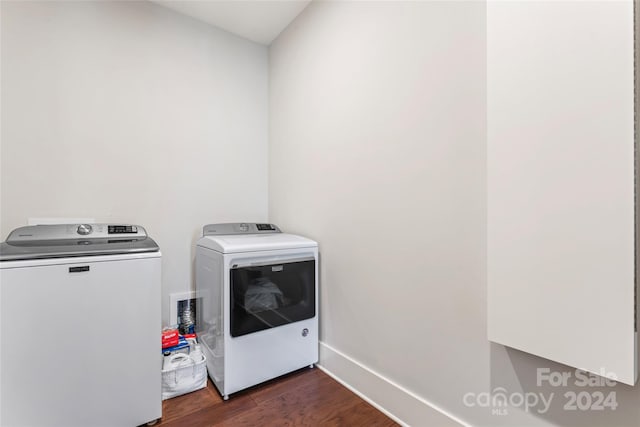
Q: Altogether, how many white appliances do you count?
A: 2